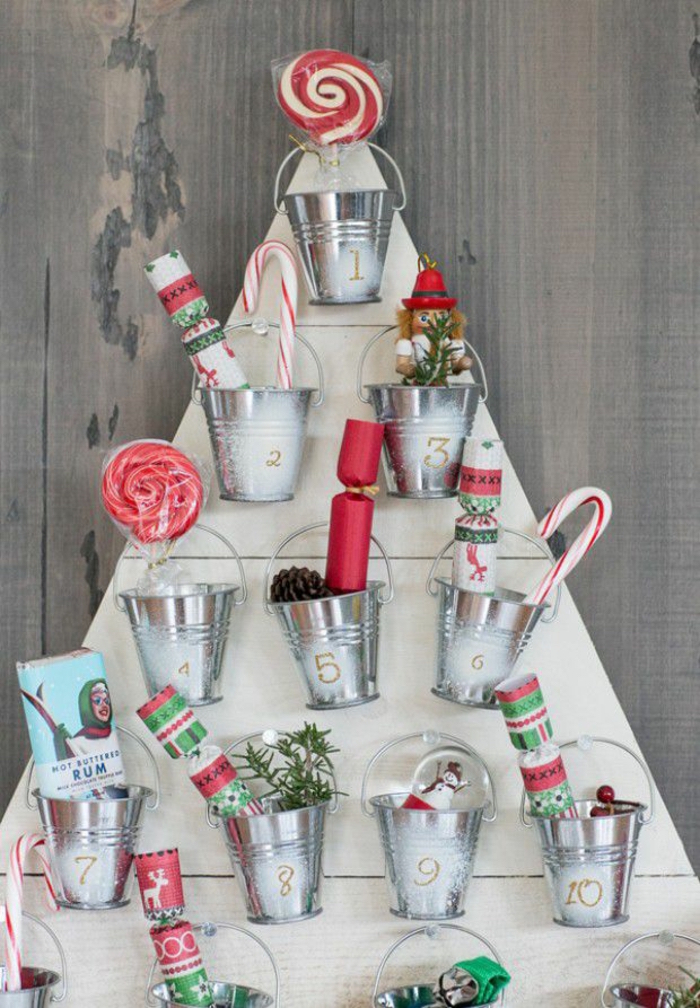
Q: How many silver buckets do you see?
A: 14